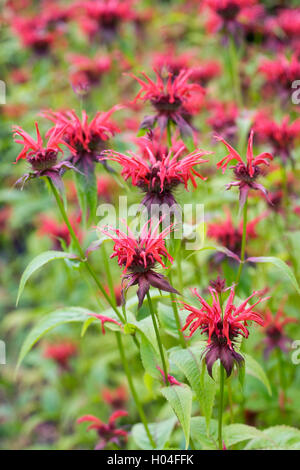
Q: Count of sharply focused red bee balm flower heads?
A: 7